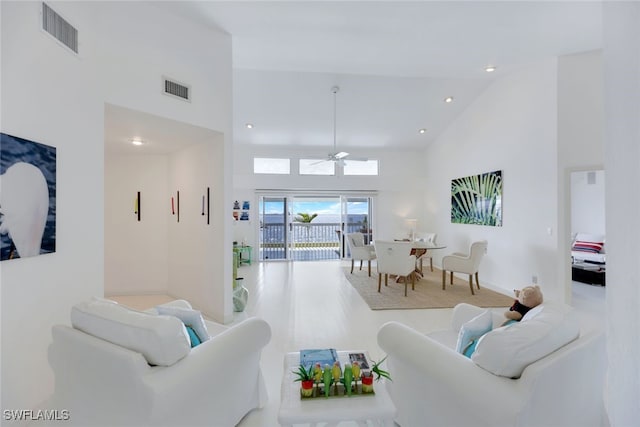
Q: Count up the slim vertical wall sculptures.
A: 3